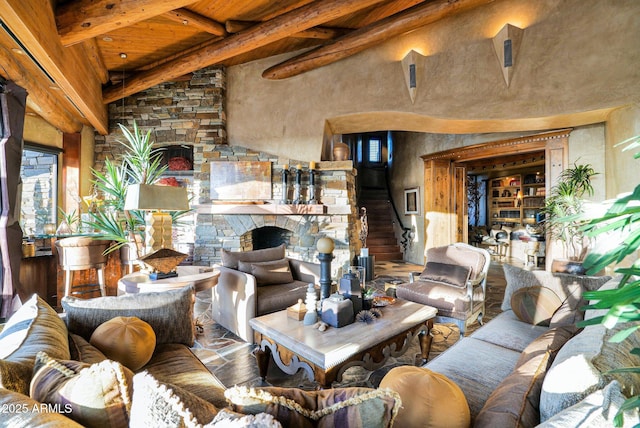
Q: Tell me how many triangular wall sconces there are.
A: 2